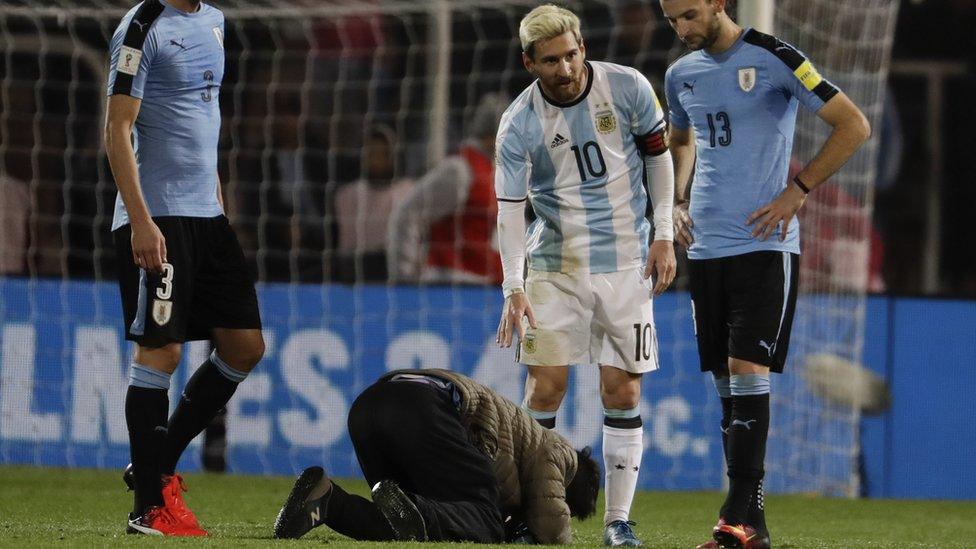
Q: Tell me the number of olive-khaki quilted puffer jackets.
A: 1